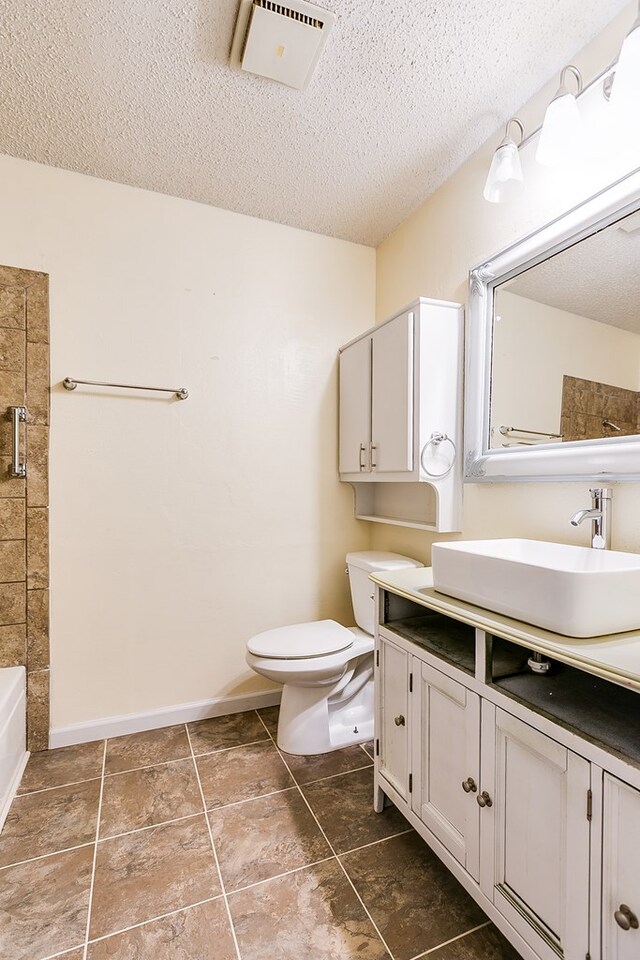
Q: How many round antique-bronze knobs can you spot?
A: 4